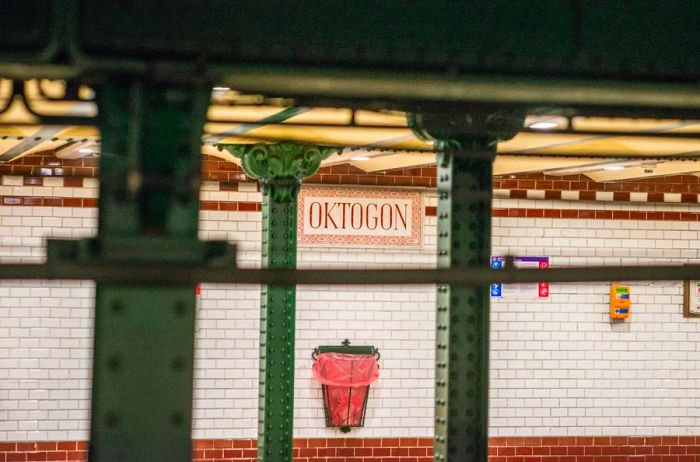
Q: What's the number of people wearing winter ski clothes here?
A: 0